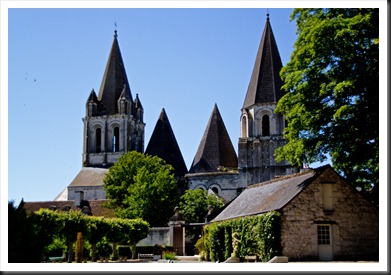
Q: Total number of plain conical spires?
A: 2